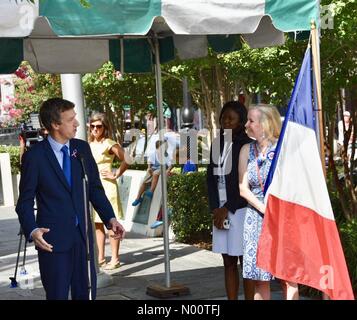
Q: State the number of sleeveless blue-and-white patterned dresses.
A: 1